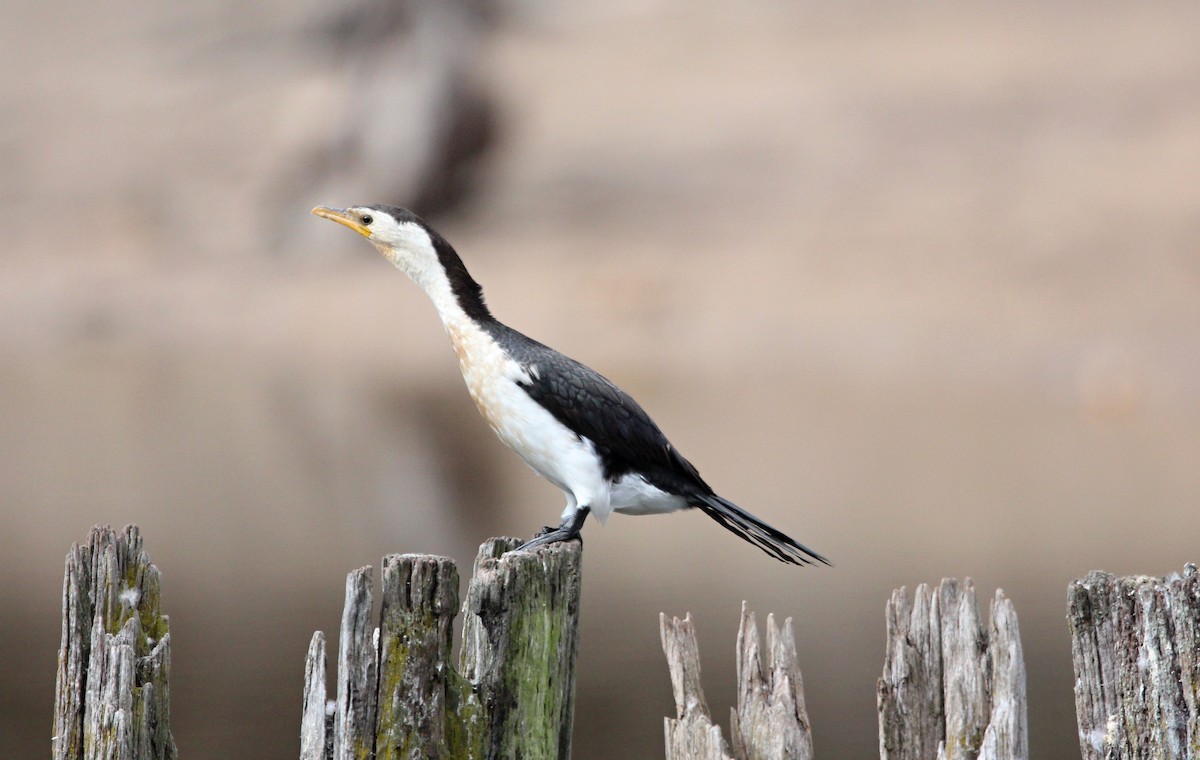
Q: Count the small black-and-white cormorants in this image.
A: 1